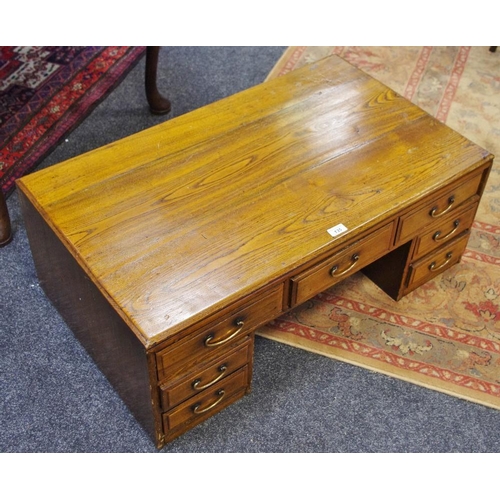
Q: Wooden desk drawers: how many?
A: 7